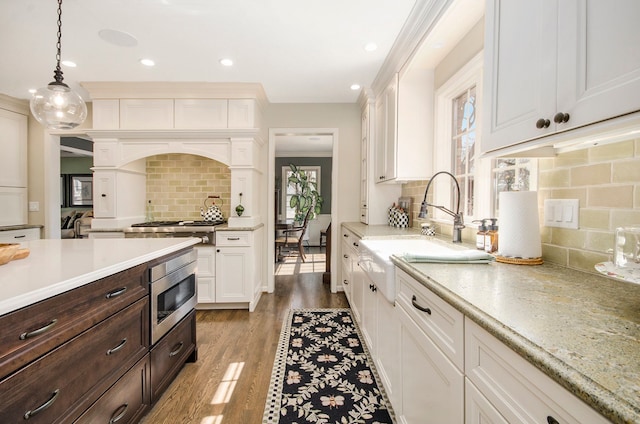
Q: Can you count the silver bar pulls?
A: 6